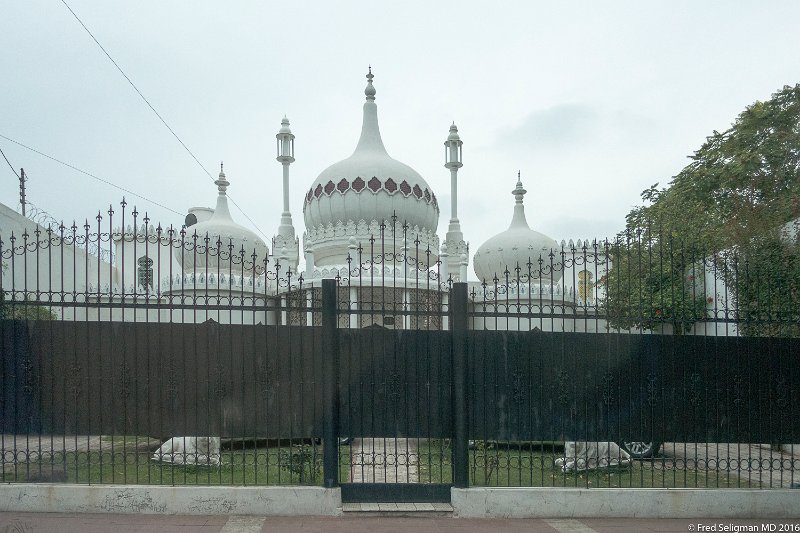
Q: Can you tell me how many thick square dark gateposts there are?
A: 2